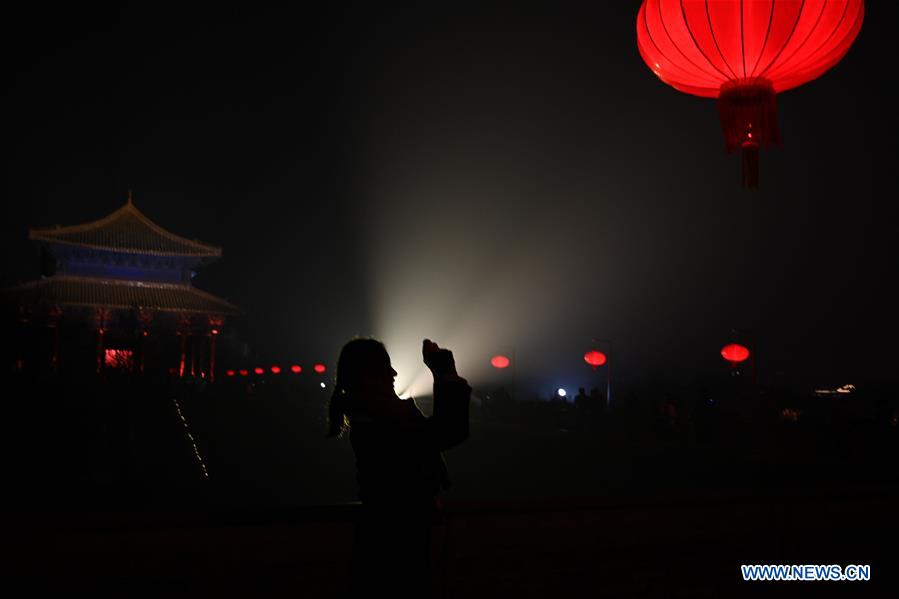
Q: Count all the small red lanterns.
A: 9